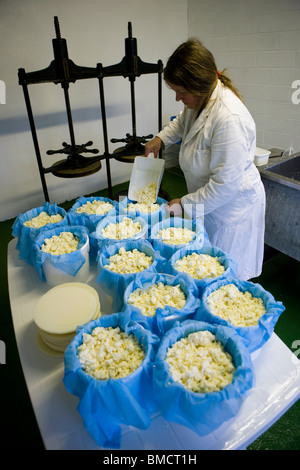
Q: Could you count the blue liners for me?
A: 12